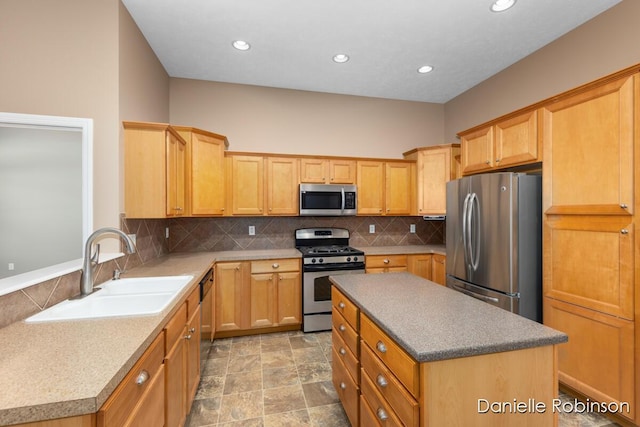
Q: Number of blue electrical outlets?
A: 0